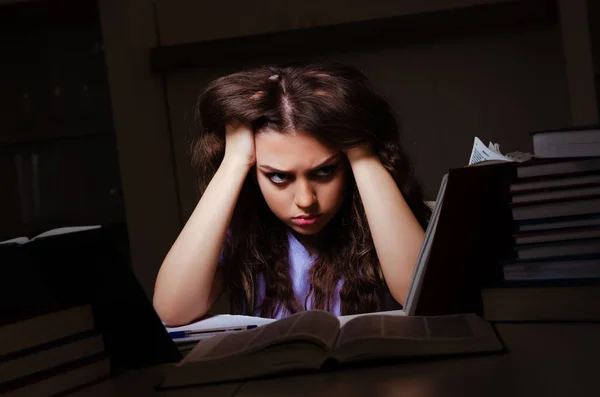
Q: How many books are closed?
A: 13